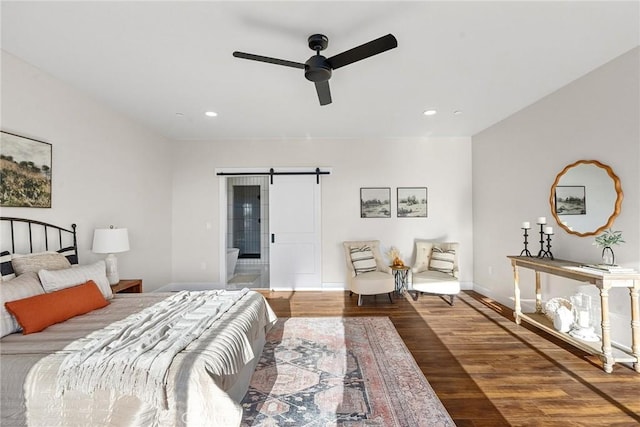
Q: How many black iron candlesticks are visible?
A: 3